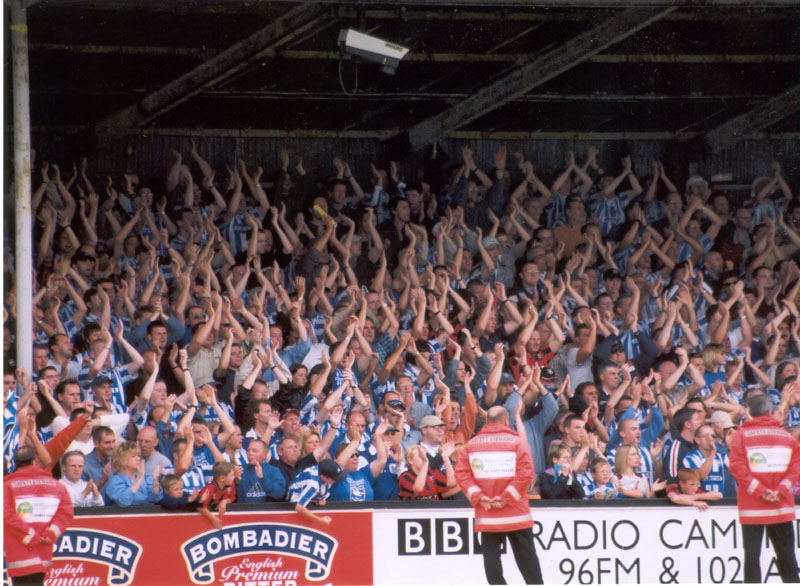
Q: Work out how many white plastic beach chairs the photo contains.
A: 0